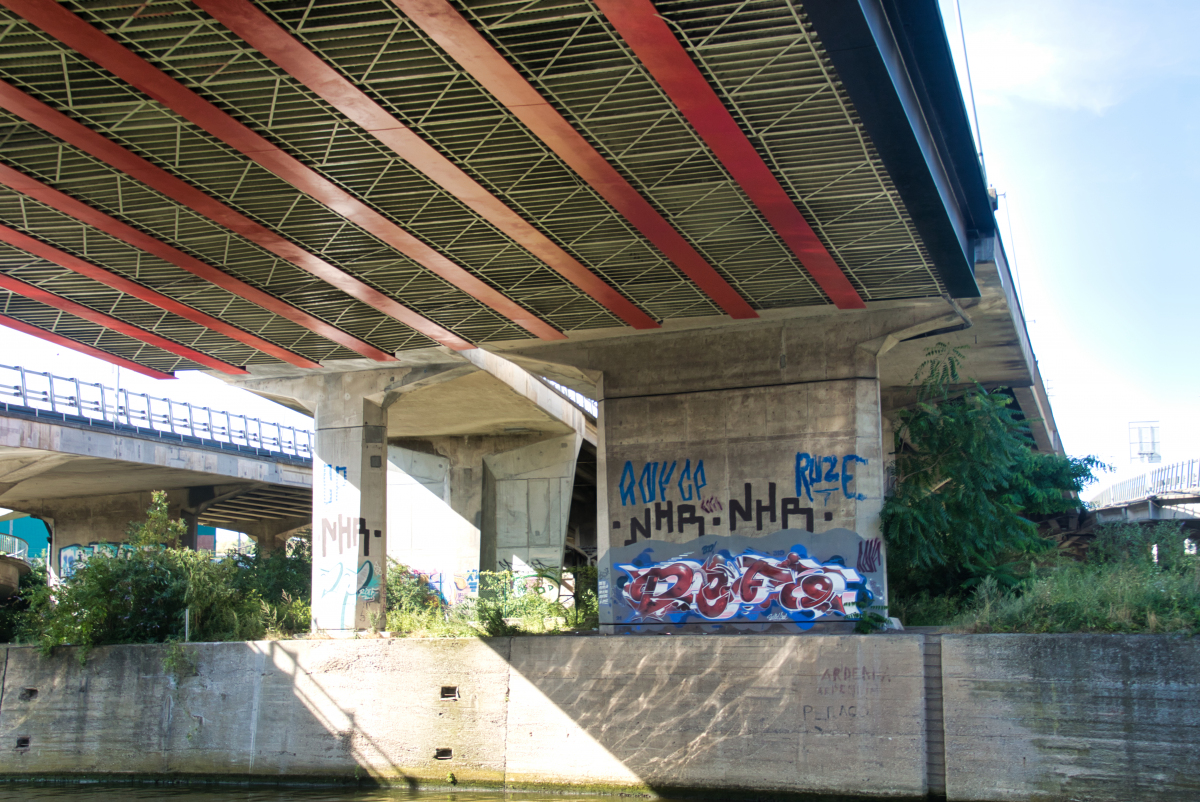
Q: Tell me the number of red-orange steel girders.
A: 9